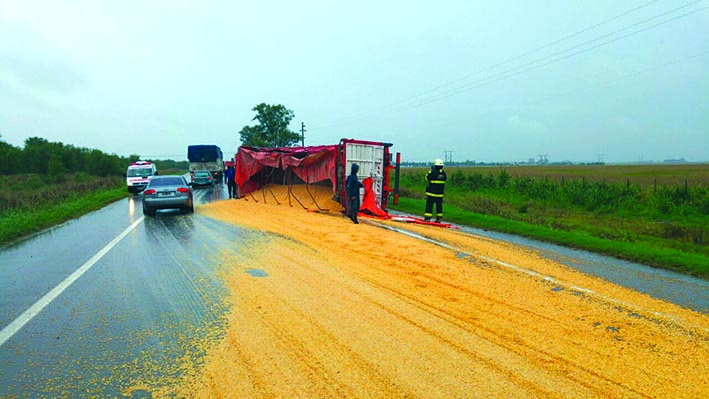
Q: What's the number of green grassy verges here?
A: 2